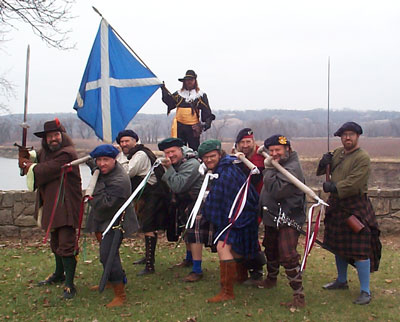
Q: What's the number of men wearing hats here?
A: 9